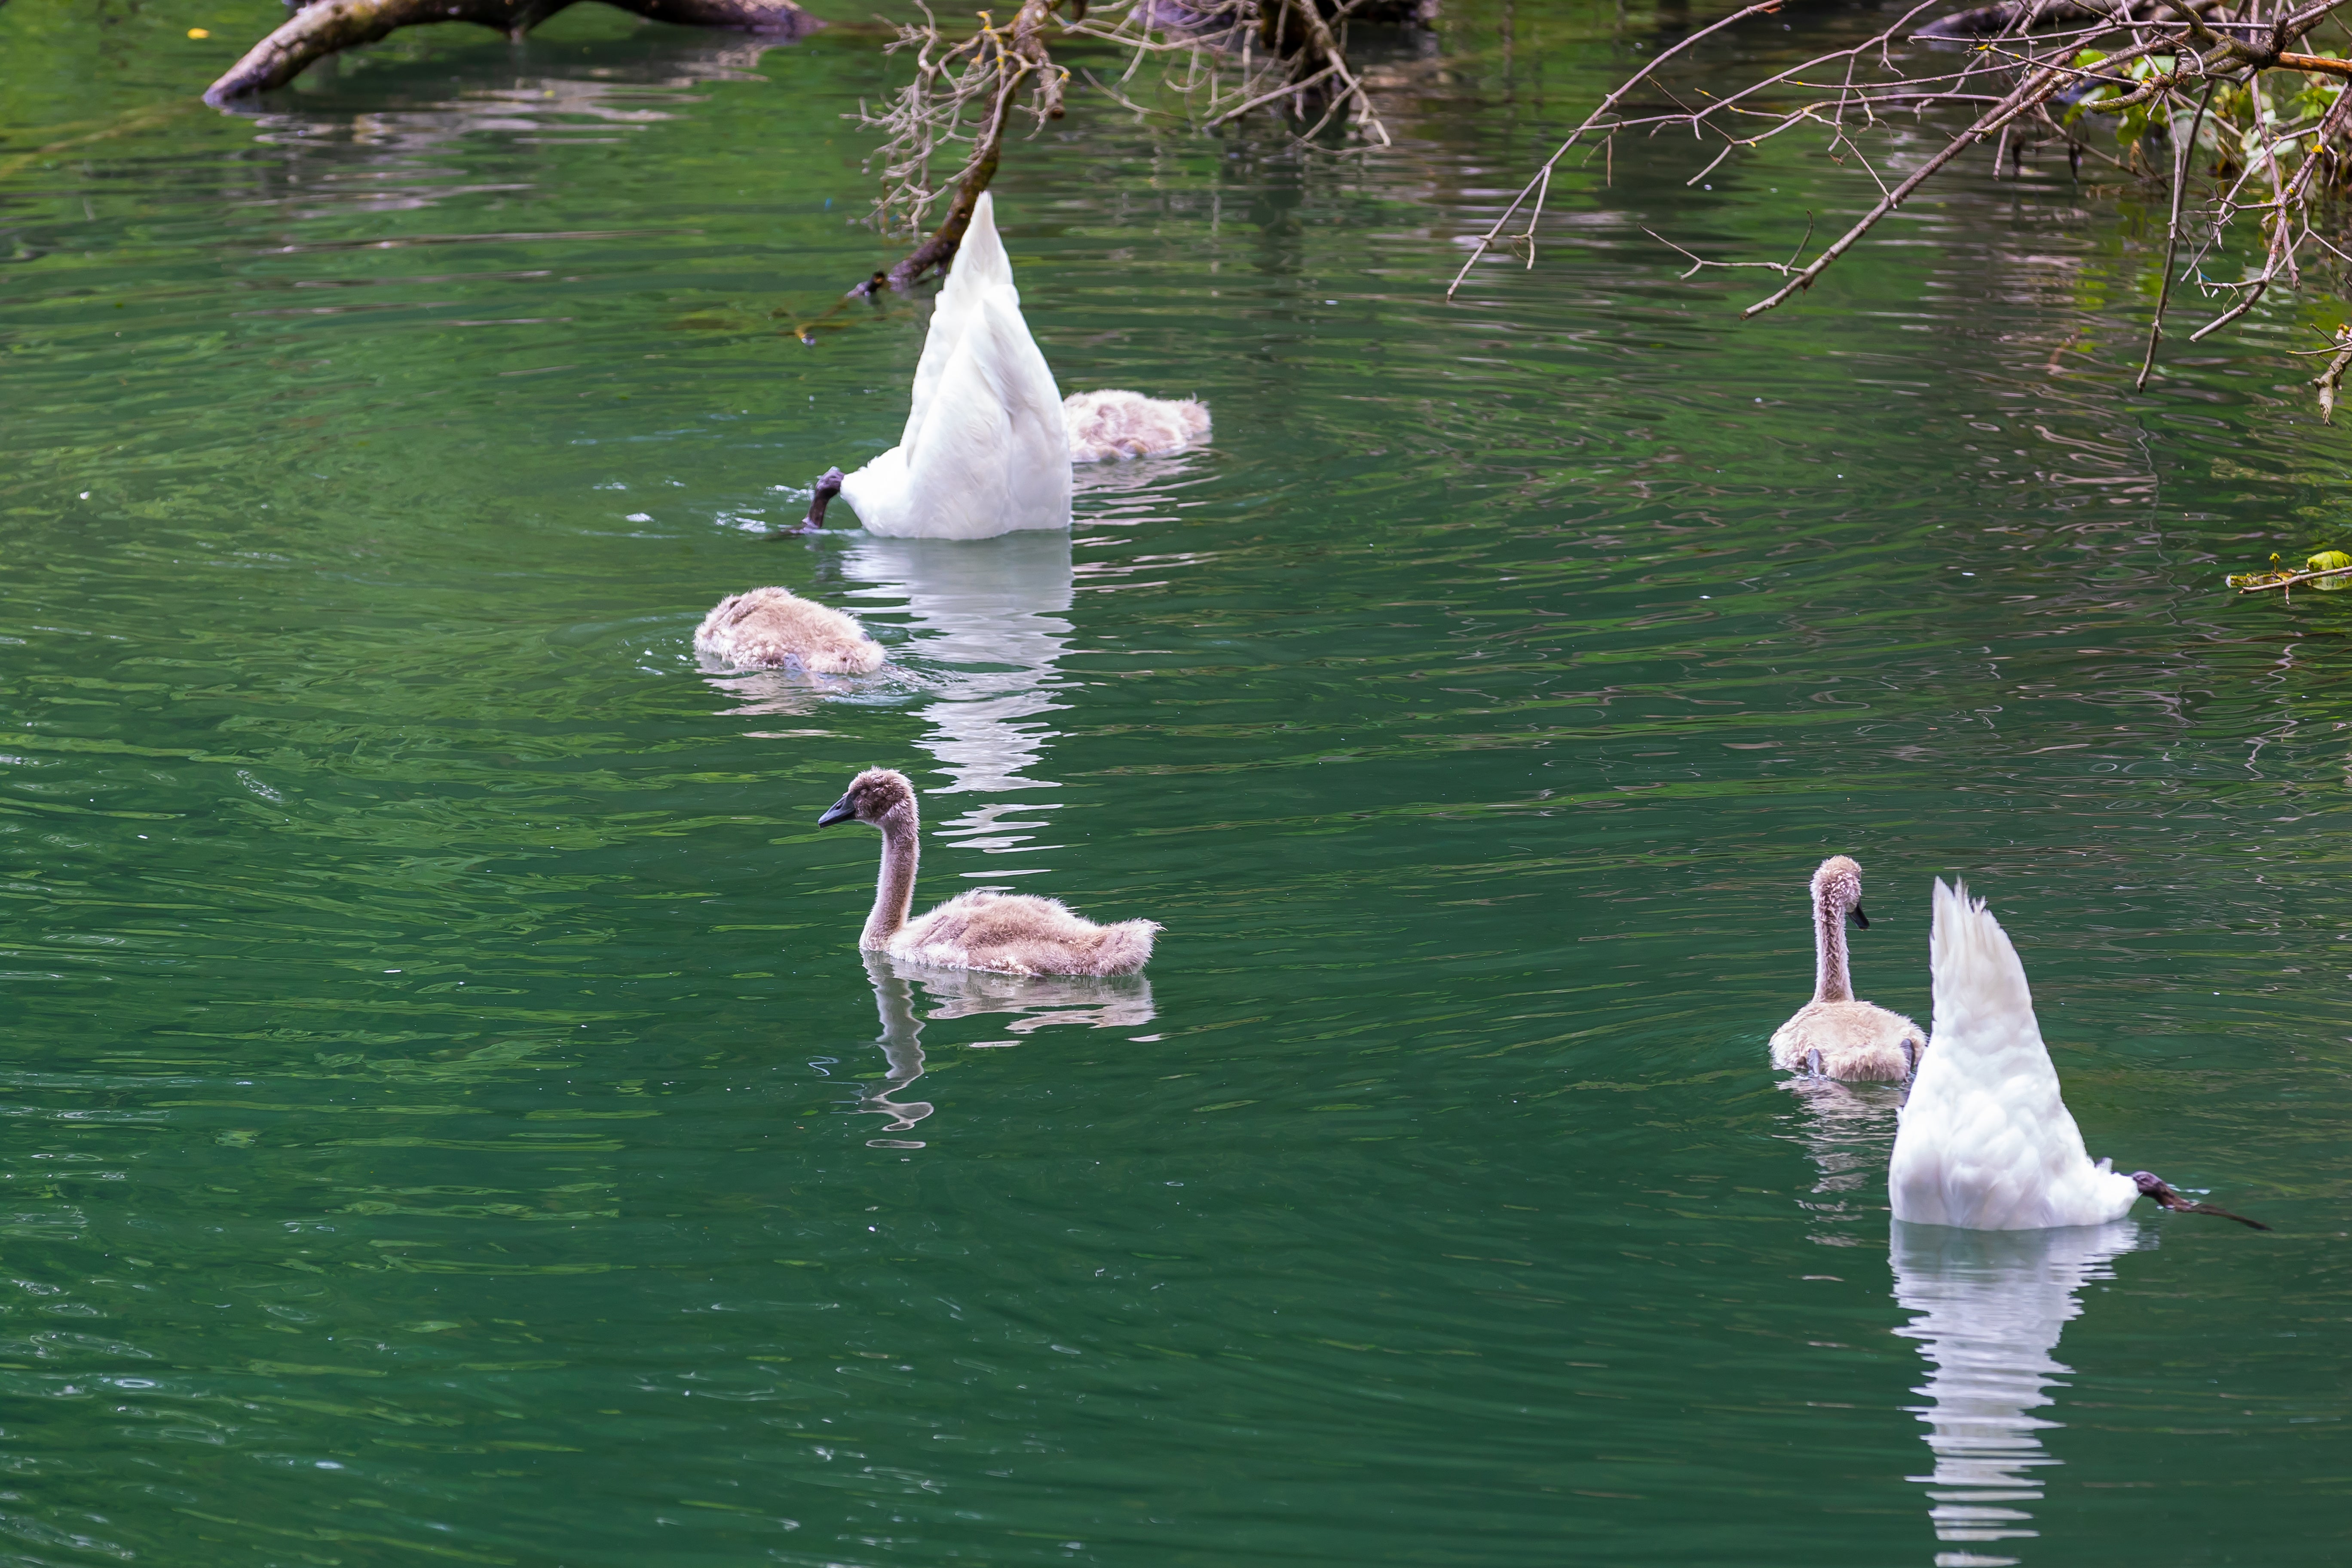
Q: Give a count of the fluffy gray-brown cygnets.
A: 4